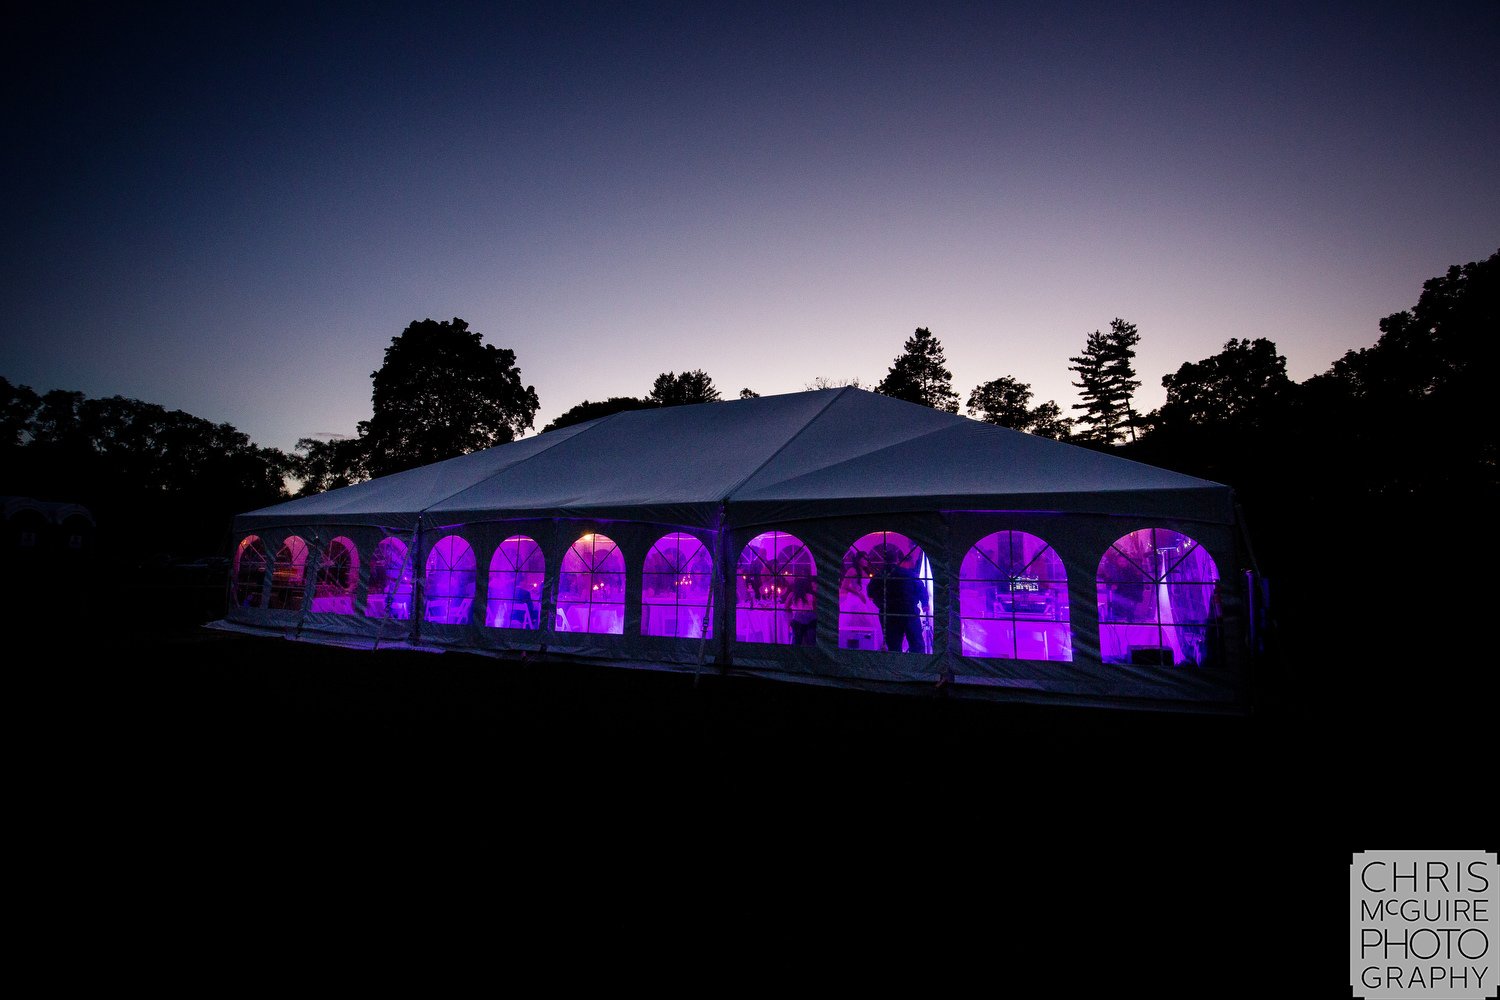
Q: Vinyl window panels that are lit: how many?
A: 12